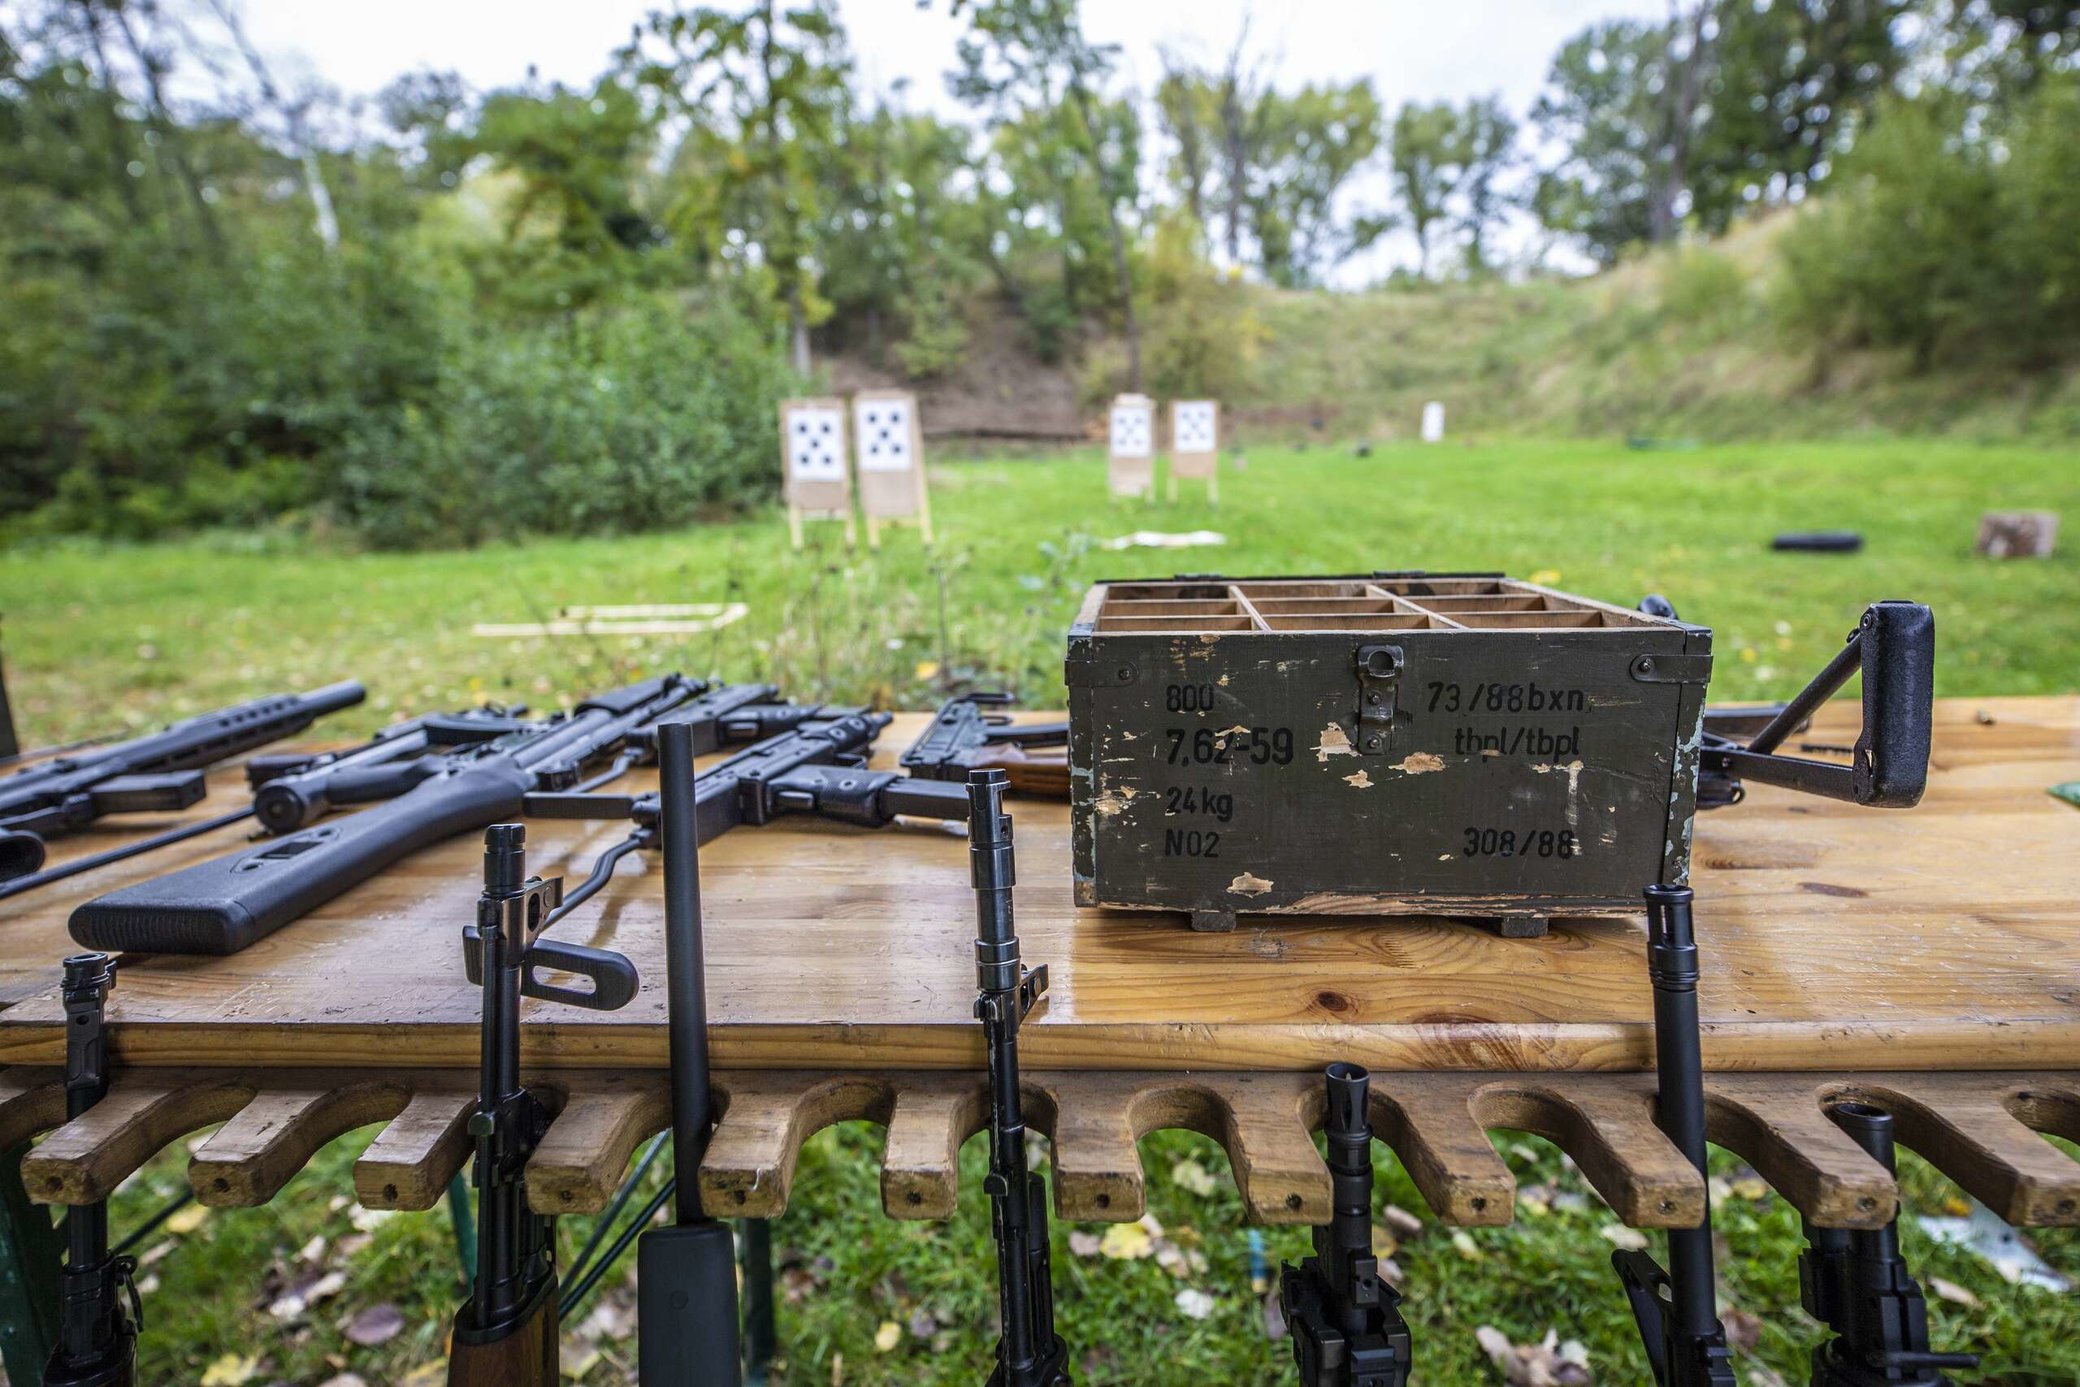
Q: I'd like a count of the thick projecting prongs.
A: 12